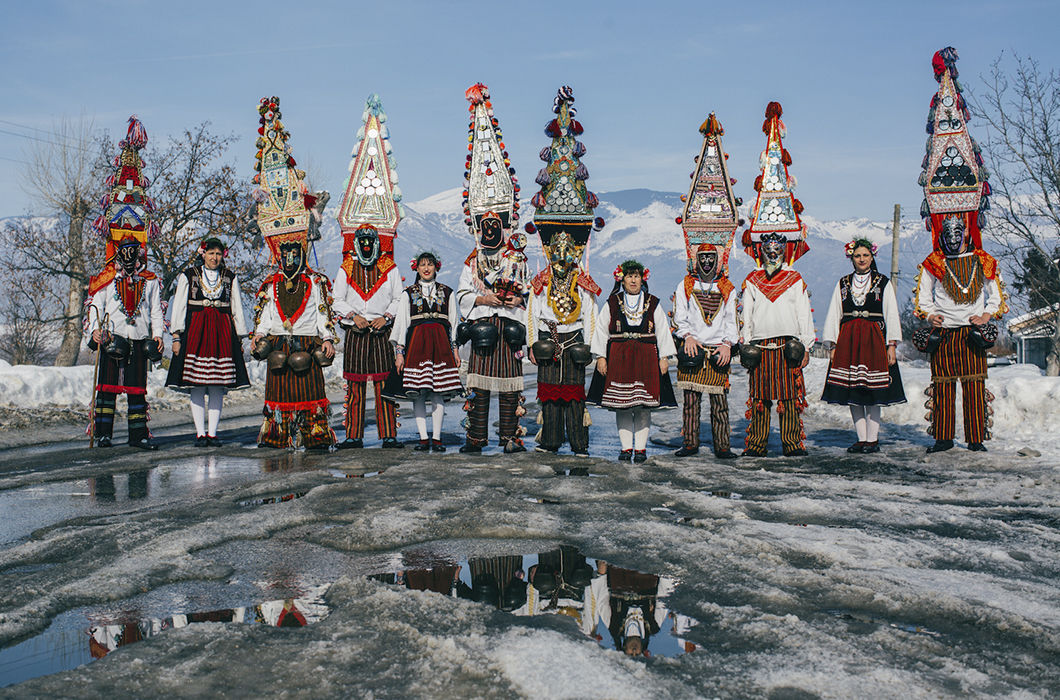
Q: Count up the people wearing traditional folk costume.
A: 12